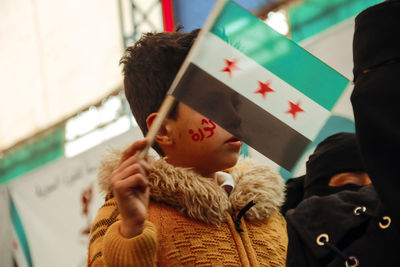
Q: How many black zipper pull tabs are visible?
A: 1